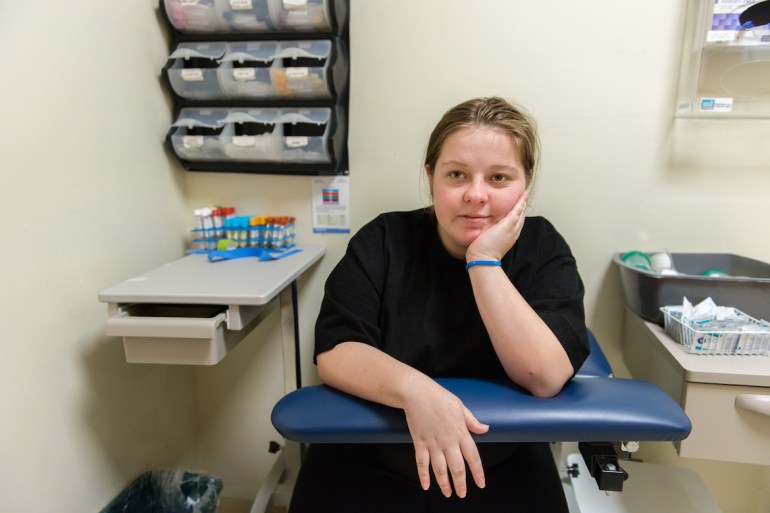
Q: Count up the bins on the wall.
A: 9